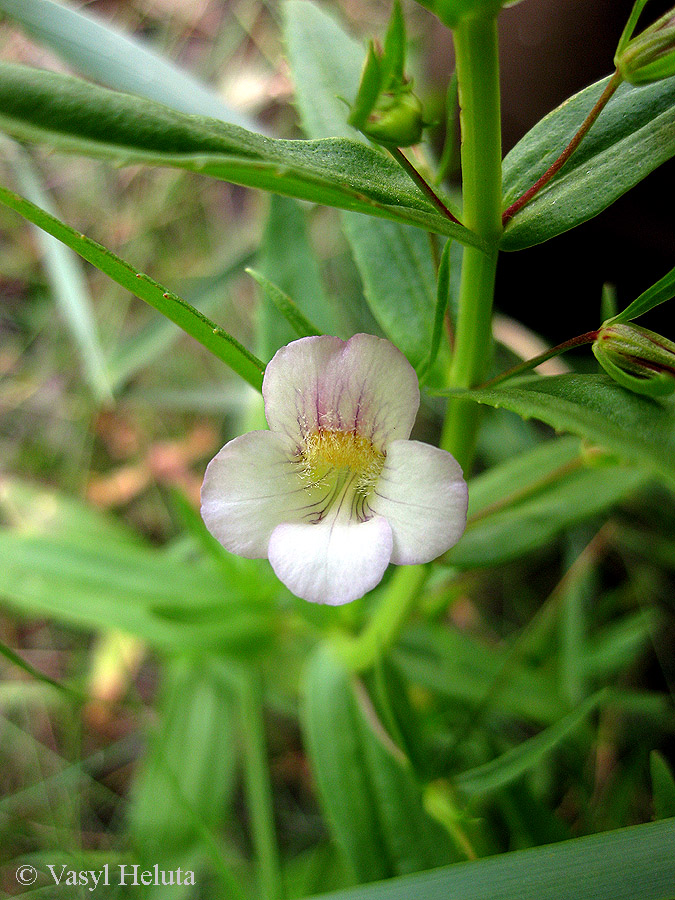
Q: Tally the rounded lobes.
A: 4